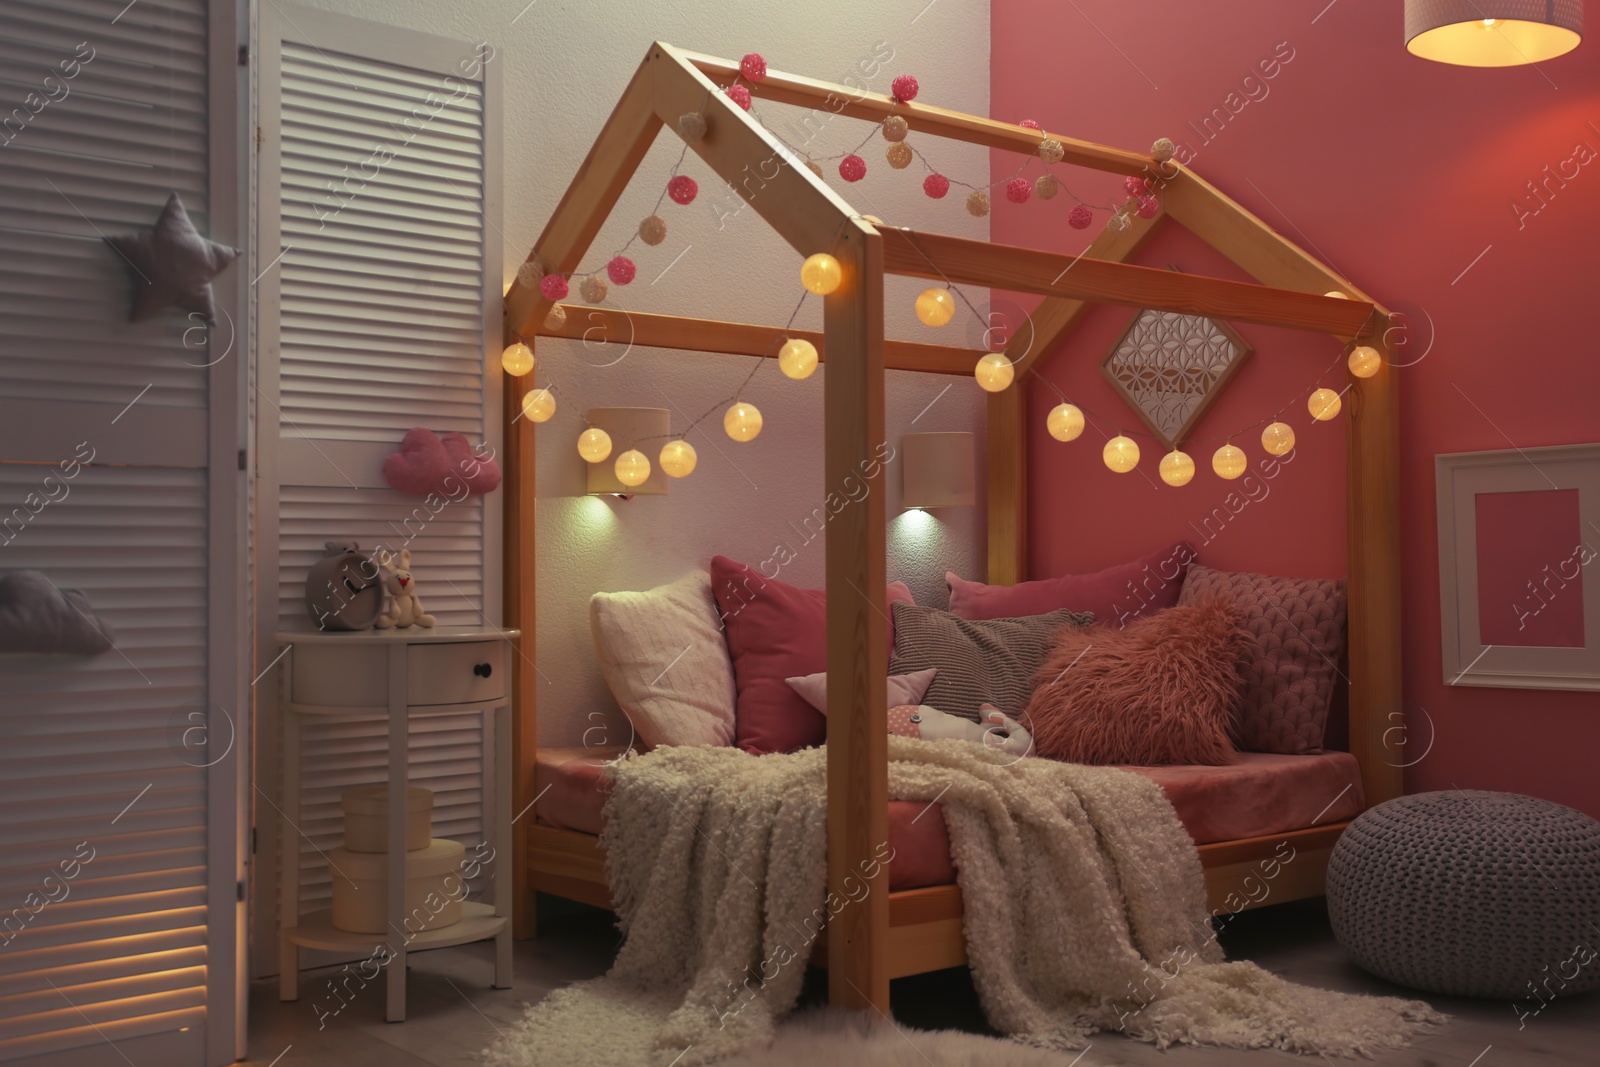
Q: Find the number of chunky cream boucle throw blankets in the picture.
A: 1